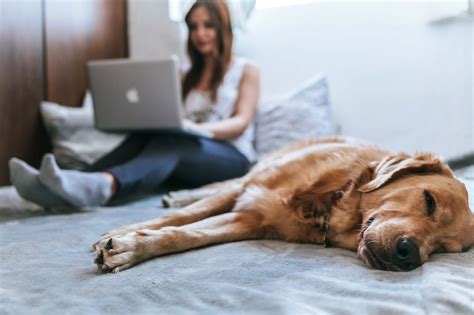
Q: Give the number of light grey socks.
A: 2